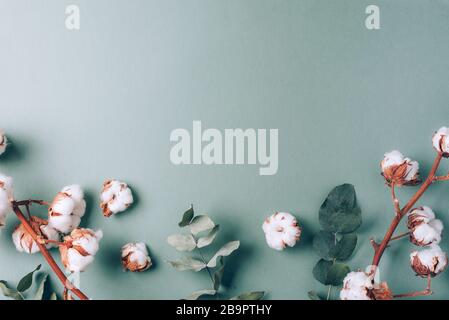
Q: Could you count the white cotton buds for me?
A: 13